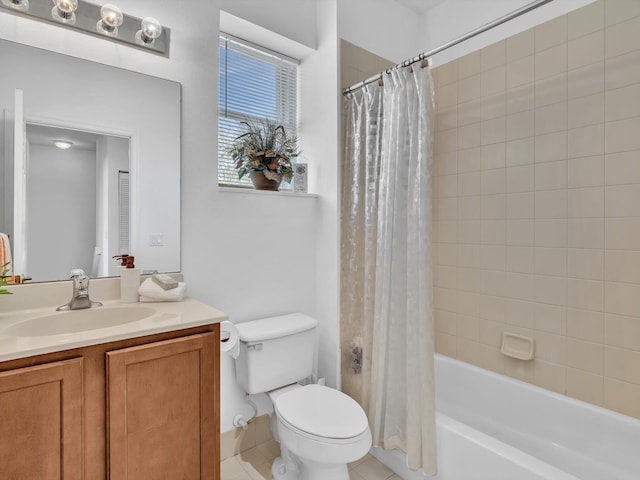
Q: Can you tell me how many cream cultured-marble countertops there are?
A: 1